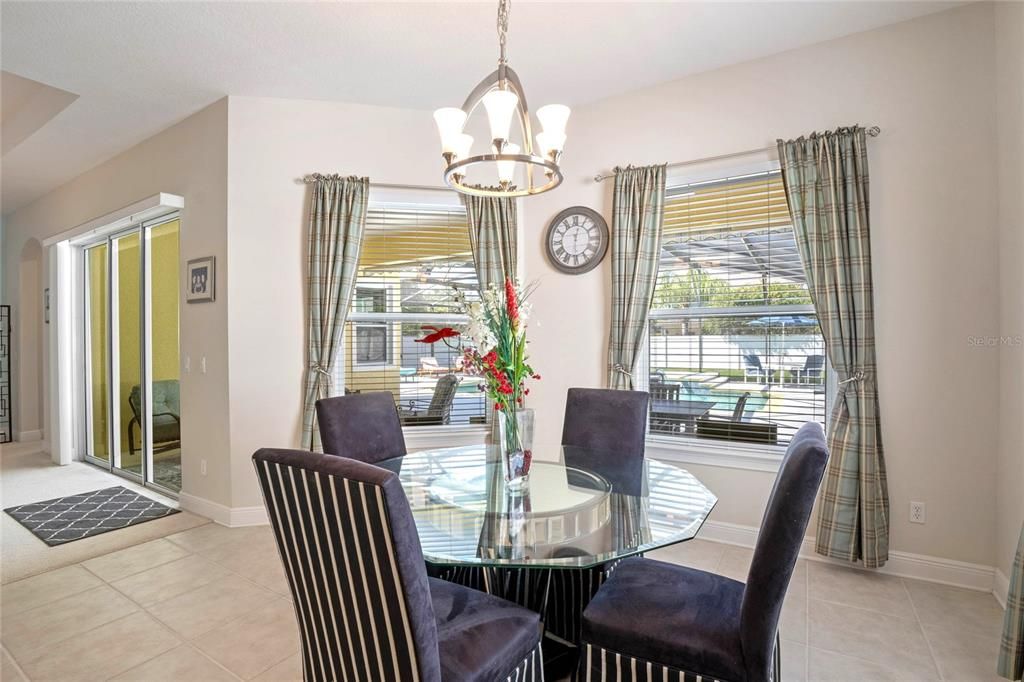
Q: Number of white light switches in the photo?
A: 2